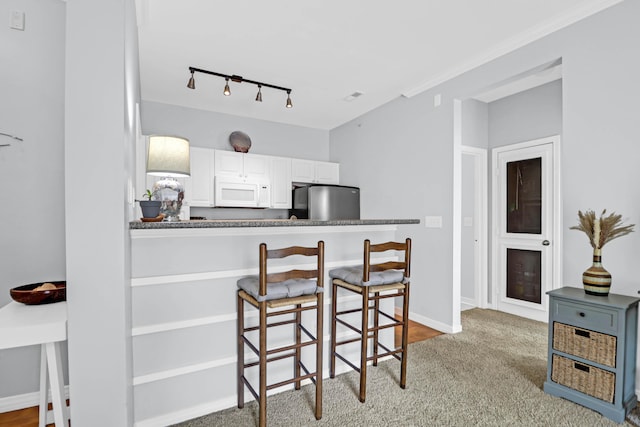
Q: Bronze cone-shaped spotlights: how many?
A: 4